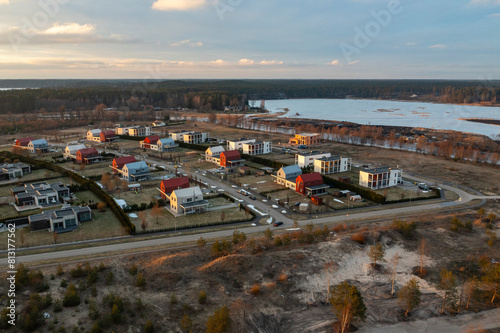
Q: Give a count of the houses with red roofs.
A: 8